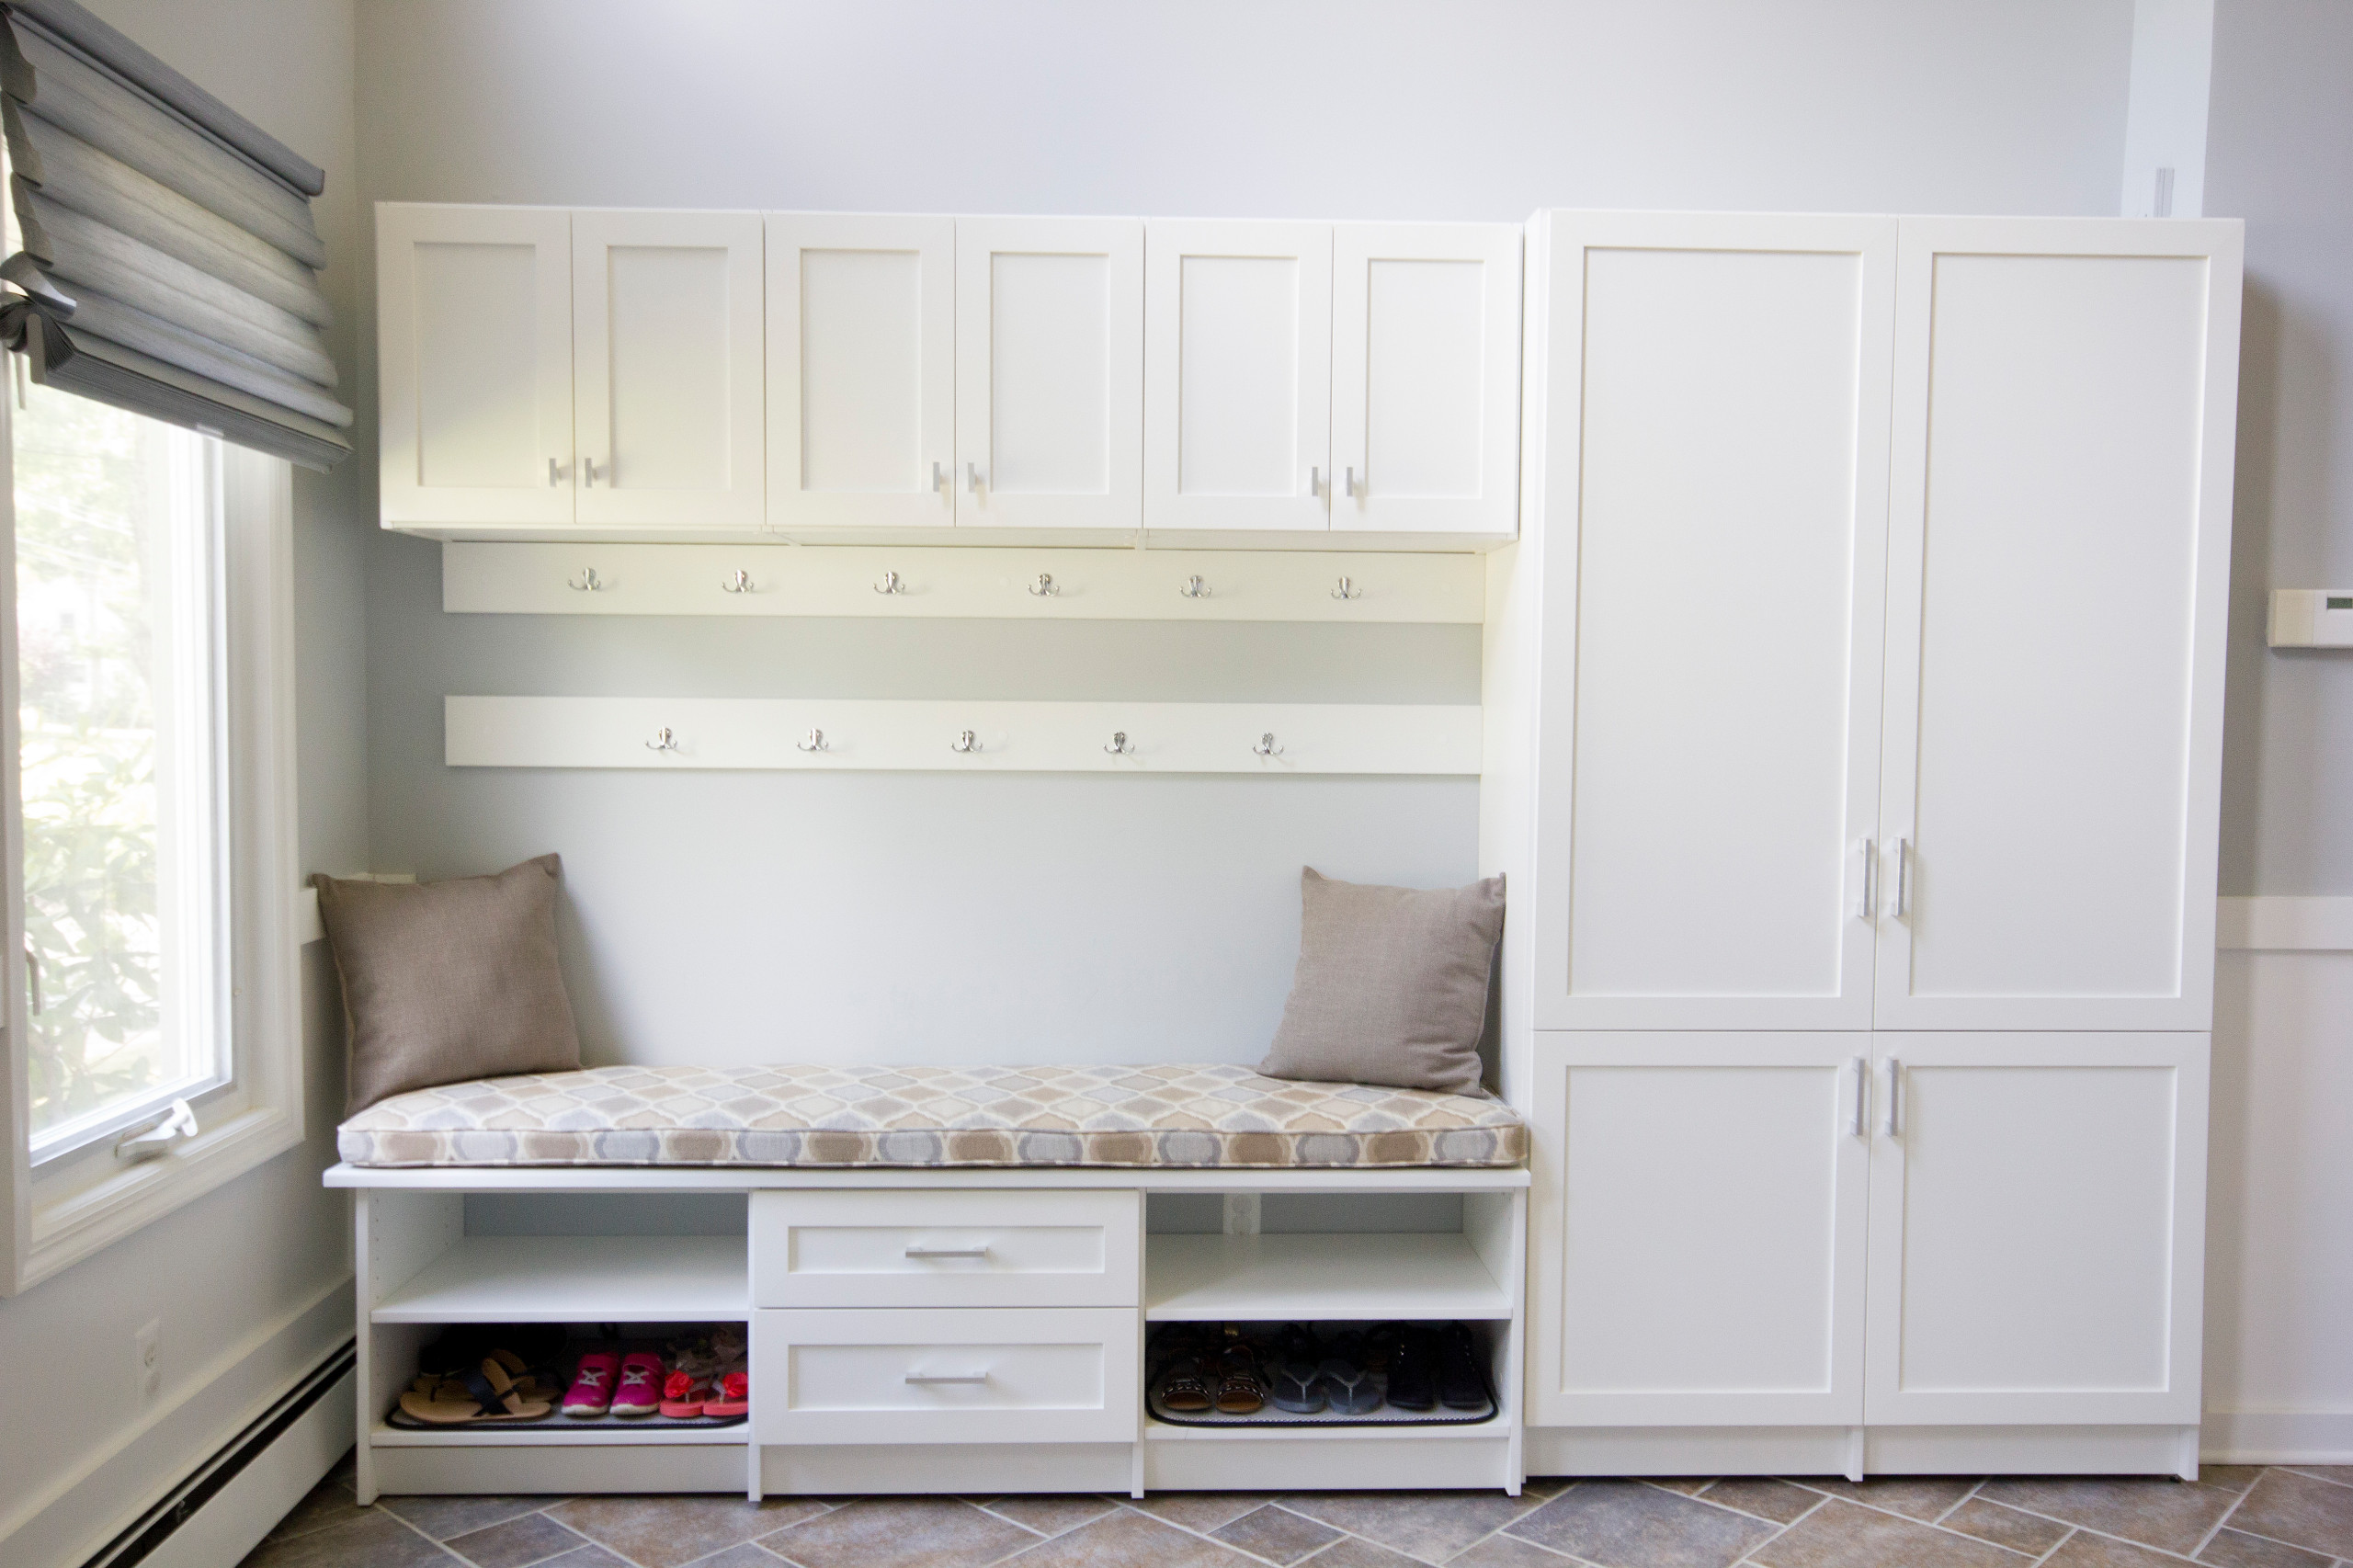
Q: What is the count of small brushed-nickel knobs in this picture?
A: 6